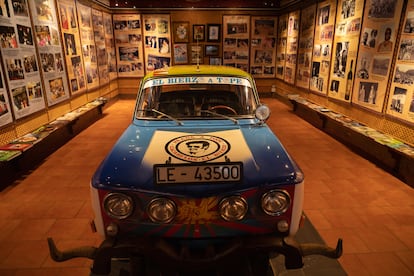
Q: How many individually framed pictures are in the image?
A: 7